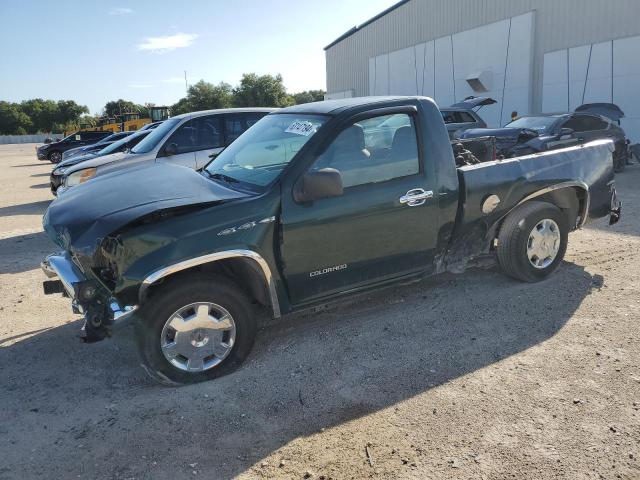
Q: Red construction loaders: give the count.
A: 0